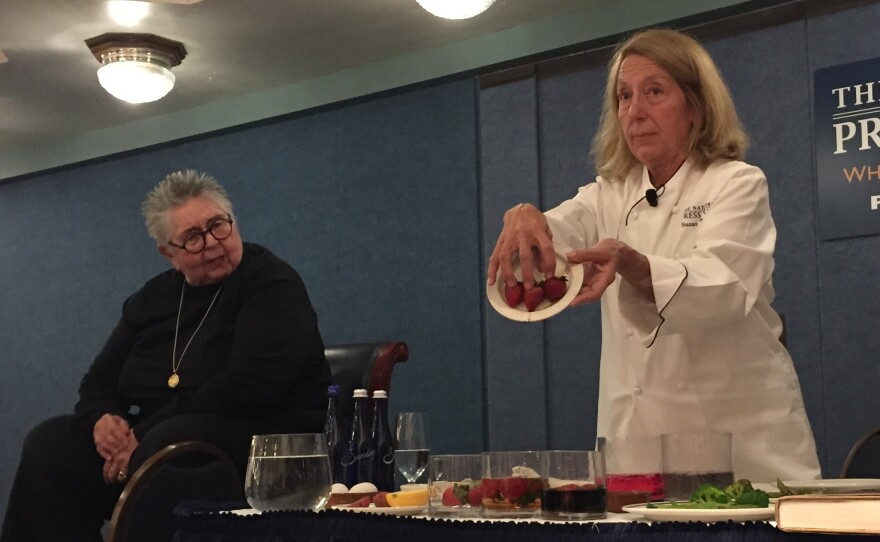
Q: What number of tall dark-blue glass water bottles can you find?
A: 3